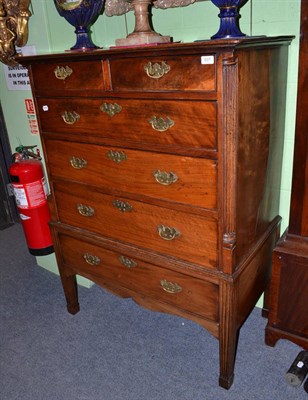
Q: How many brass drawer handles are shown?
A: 10